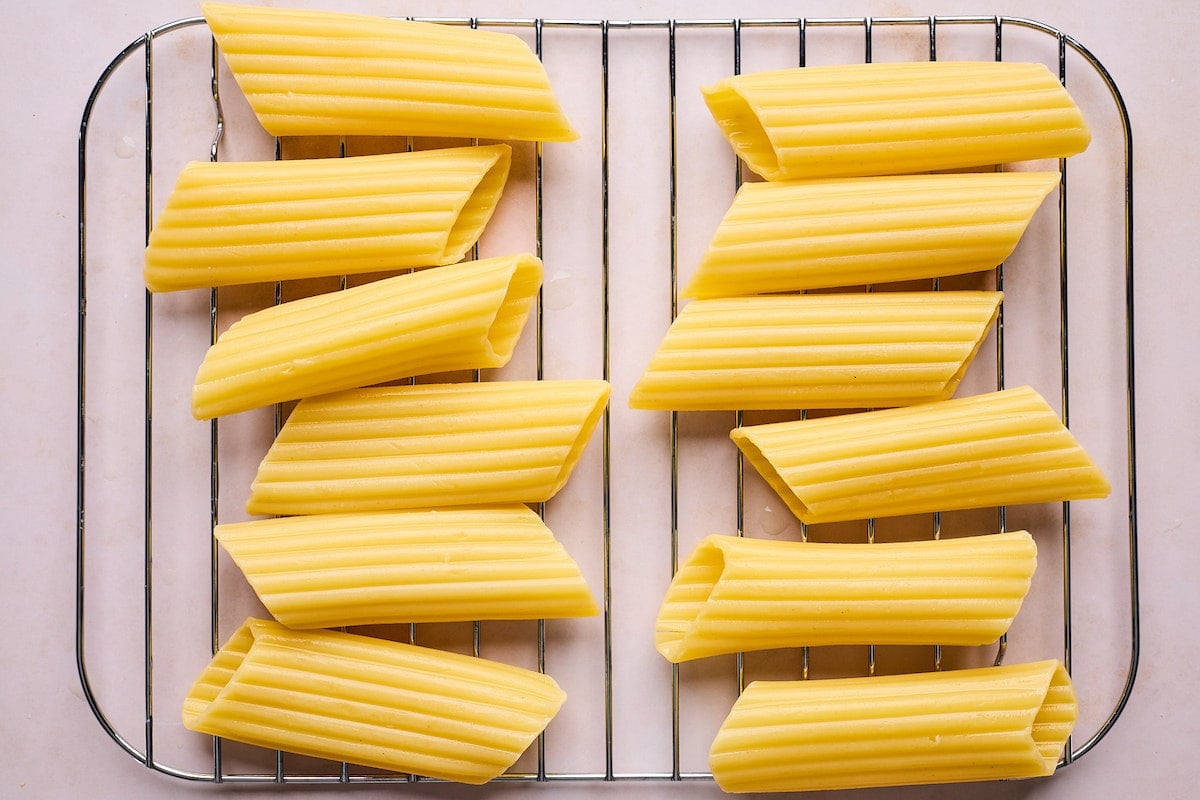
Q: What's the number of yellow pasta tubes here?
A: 12